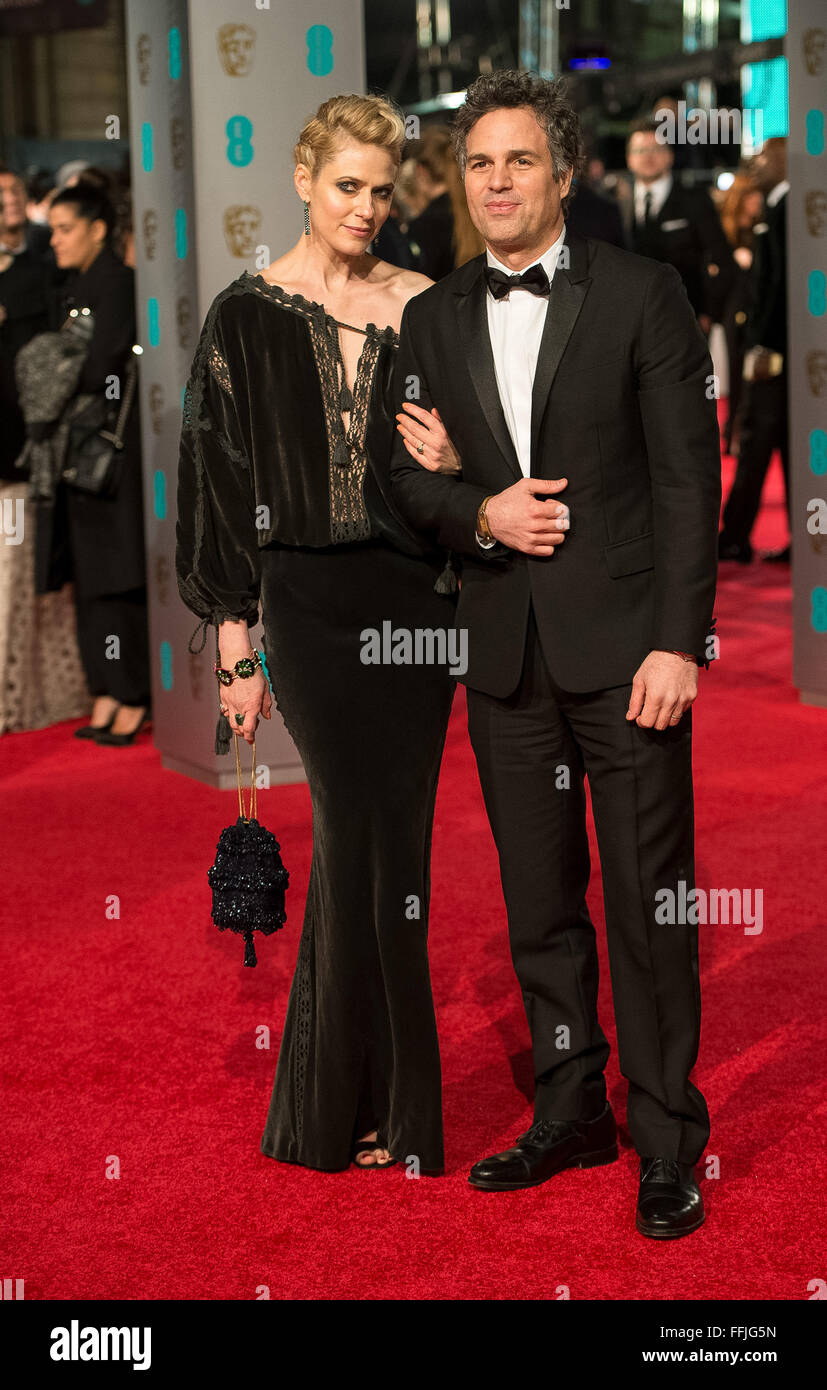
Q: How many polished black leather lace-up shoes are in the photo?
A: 2